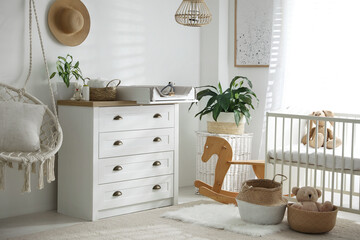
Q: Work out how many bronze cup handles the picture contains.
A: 8